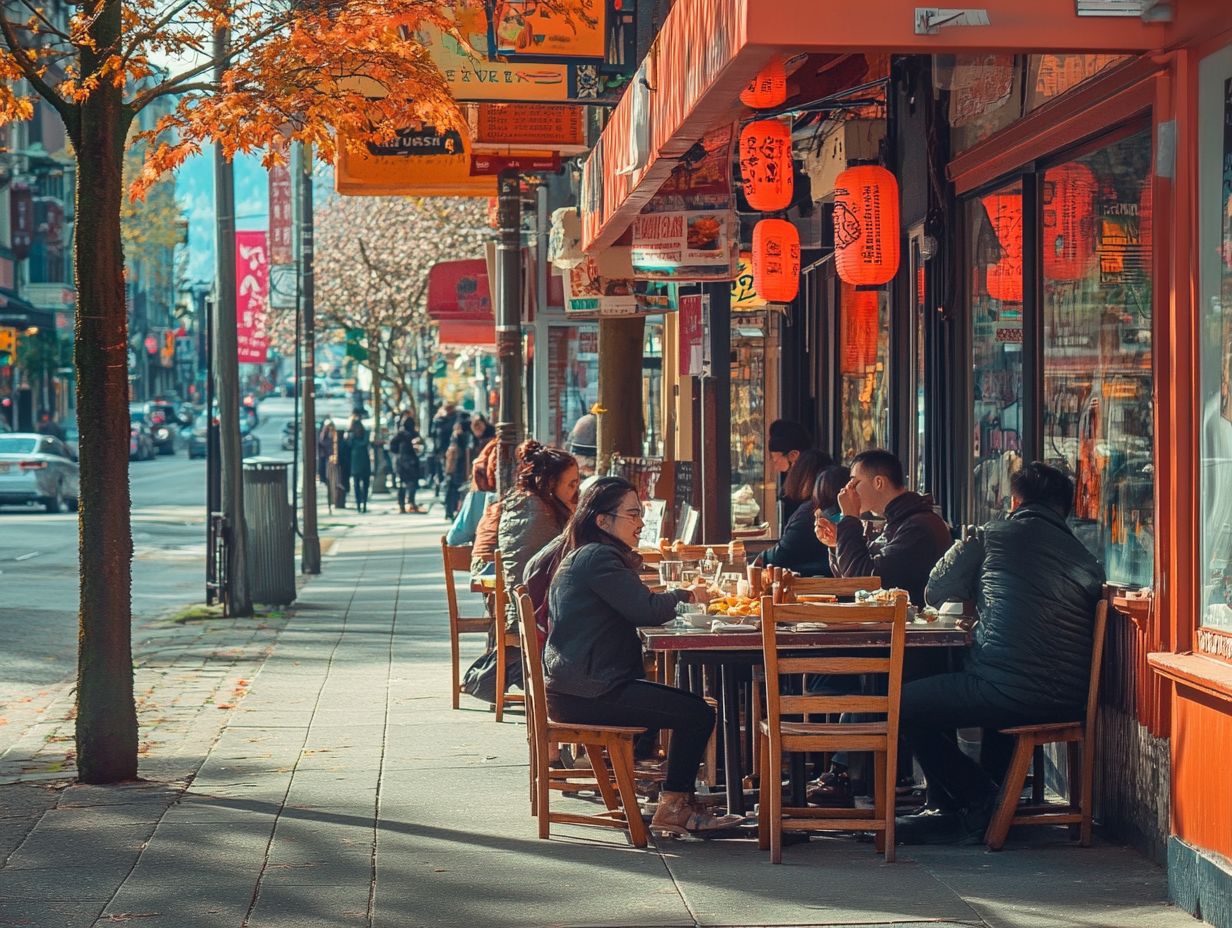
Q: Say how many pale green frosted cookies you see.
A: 0